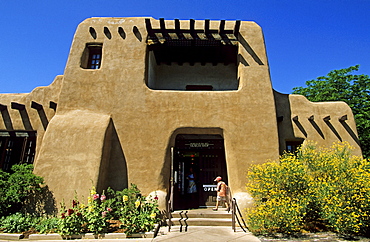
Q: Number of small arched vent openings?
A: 4